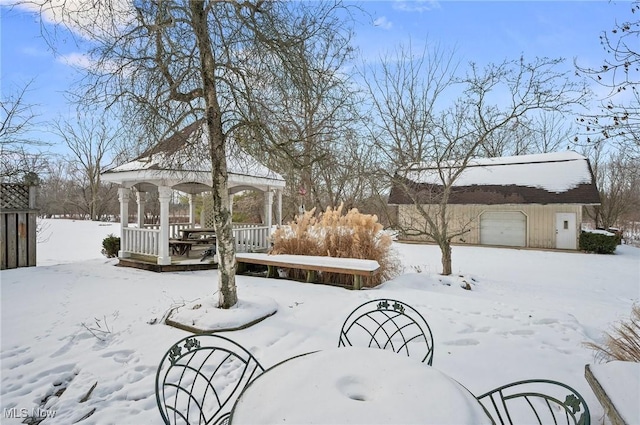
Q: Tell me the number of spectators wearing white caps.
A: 0